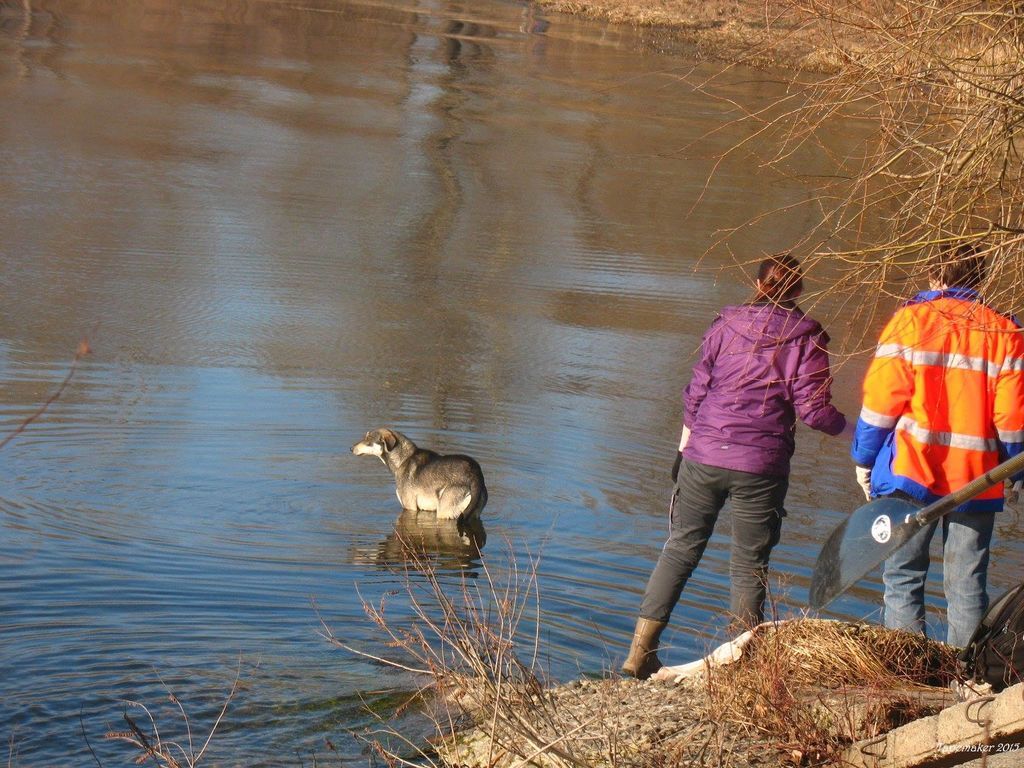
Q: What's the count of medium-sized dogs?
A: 1